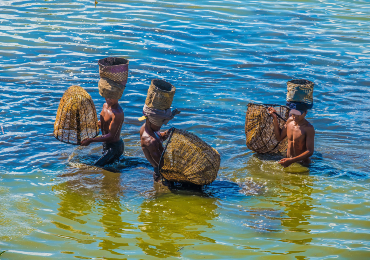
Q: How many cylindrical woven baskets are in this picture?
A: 3